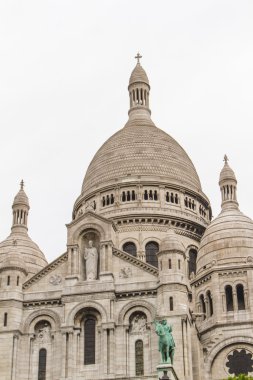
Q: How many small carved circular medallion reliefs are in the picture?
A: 2